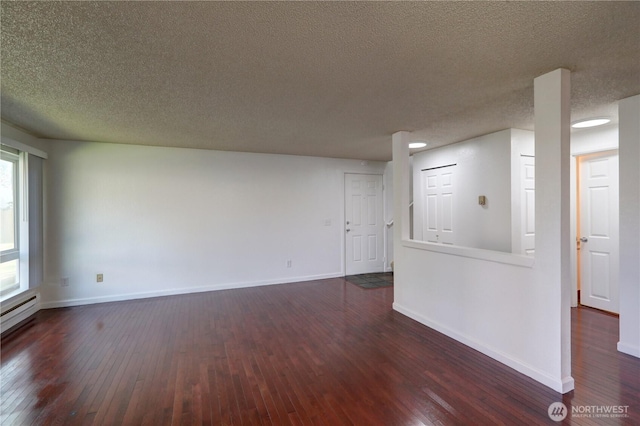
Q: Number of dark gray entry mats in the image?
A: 1